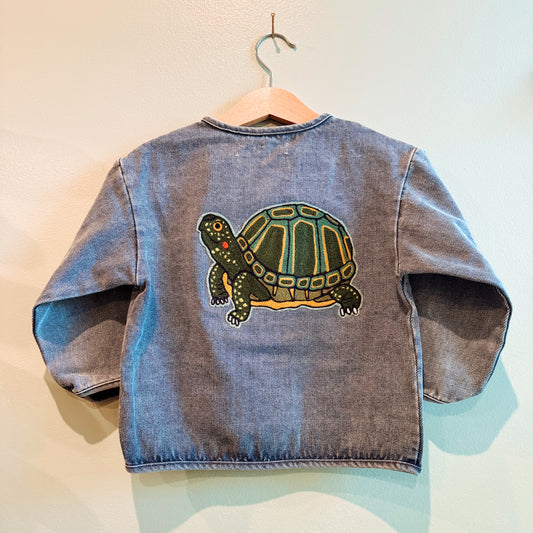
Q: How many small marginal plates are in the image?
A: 9